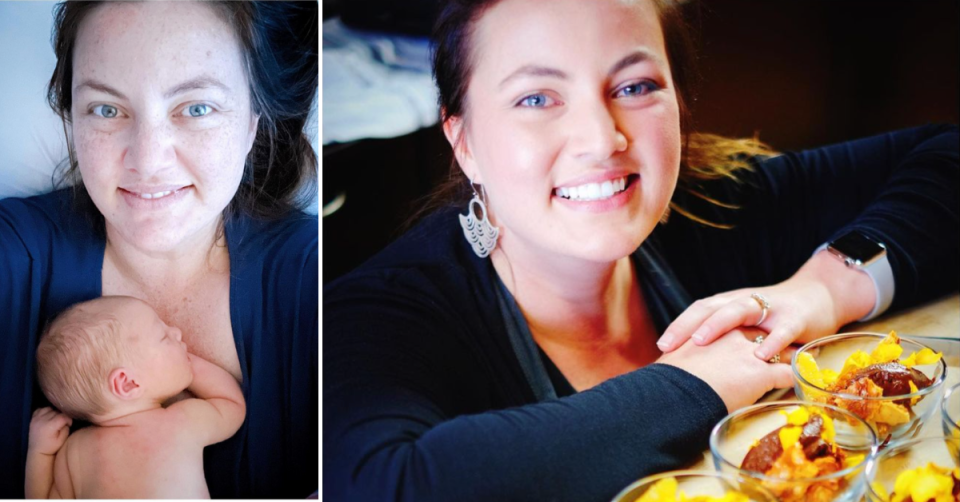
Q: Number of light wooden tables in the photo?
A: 1